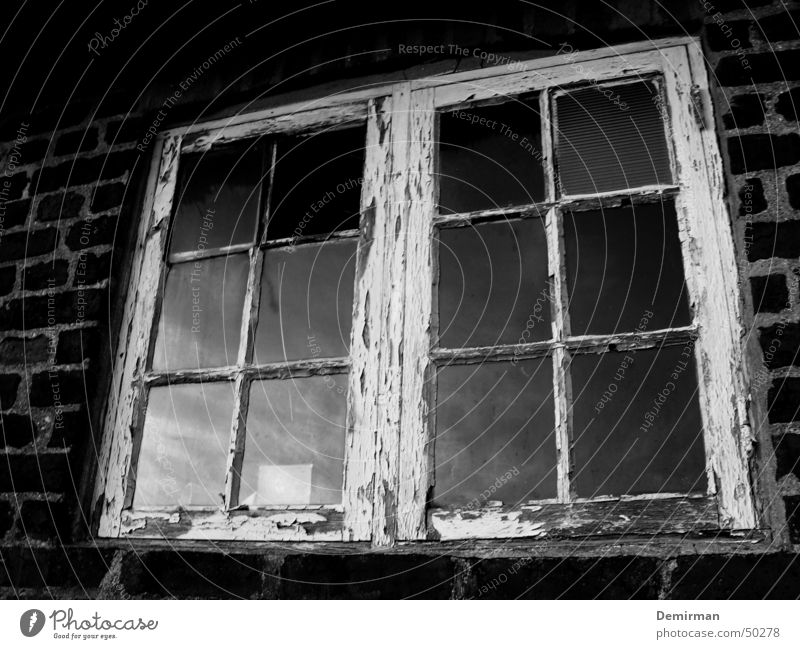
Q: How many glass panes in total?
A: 12